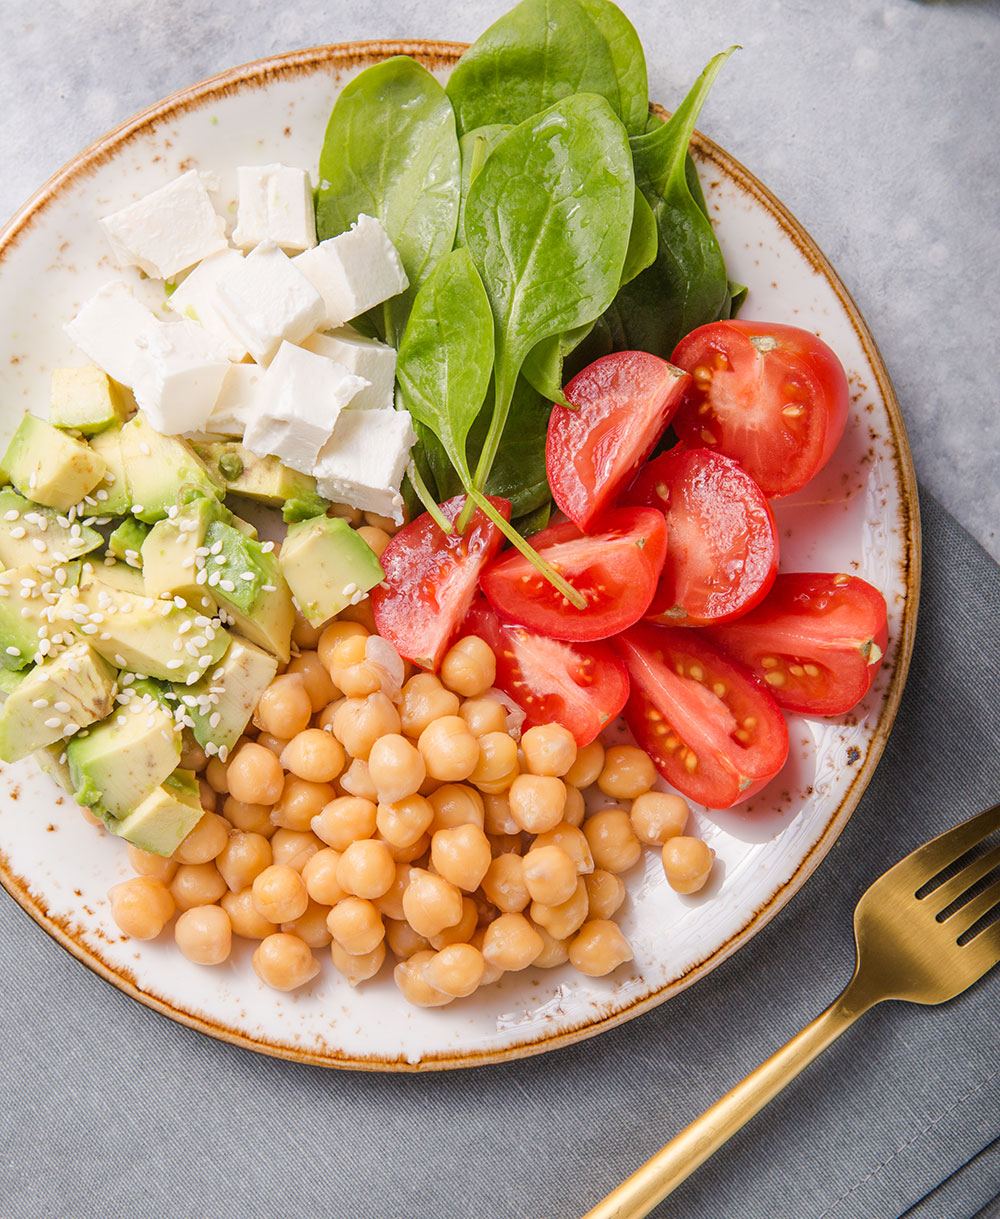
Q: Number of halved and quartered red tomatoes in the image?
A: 8